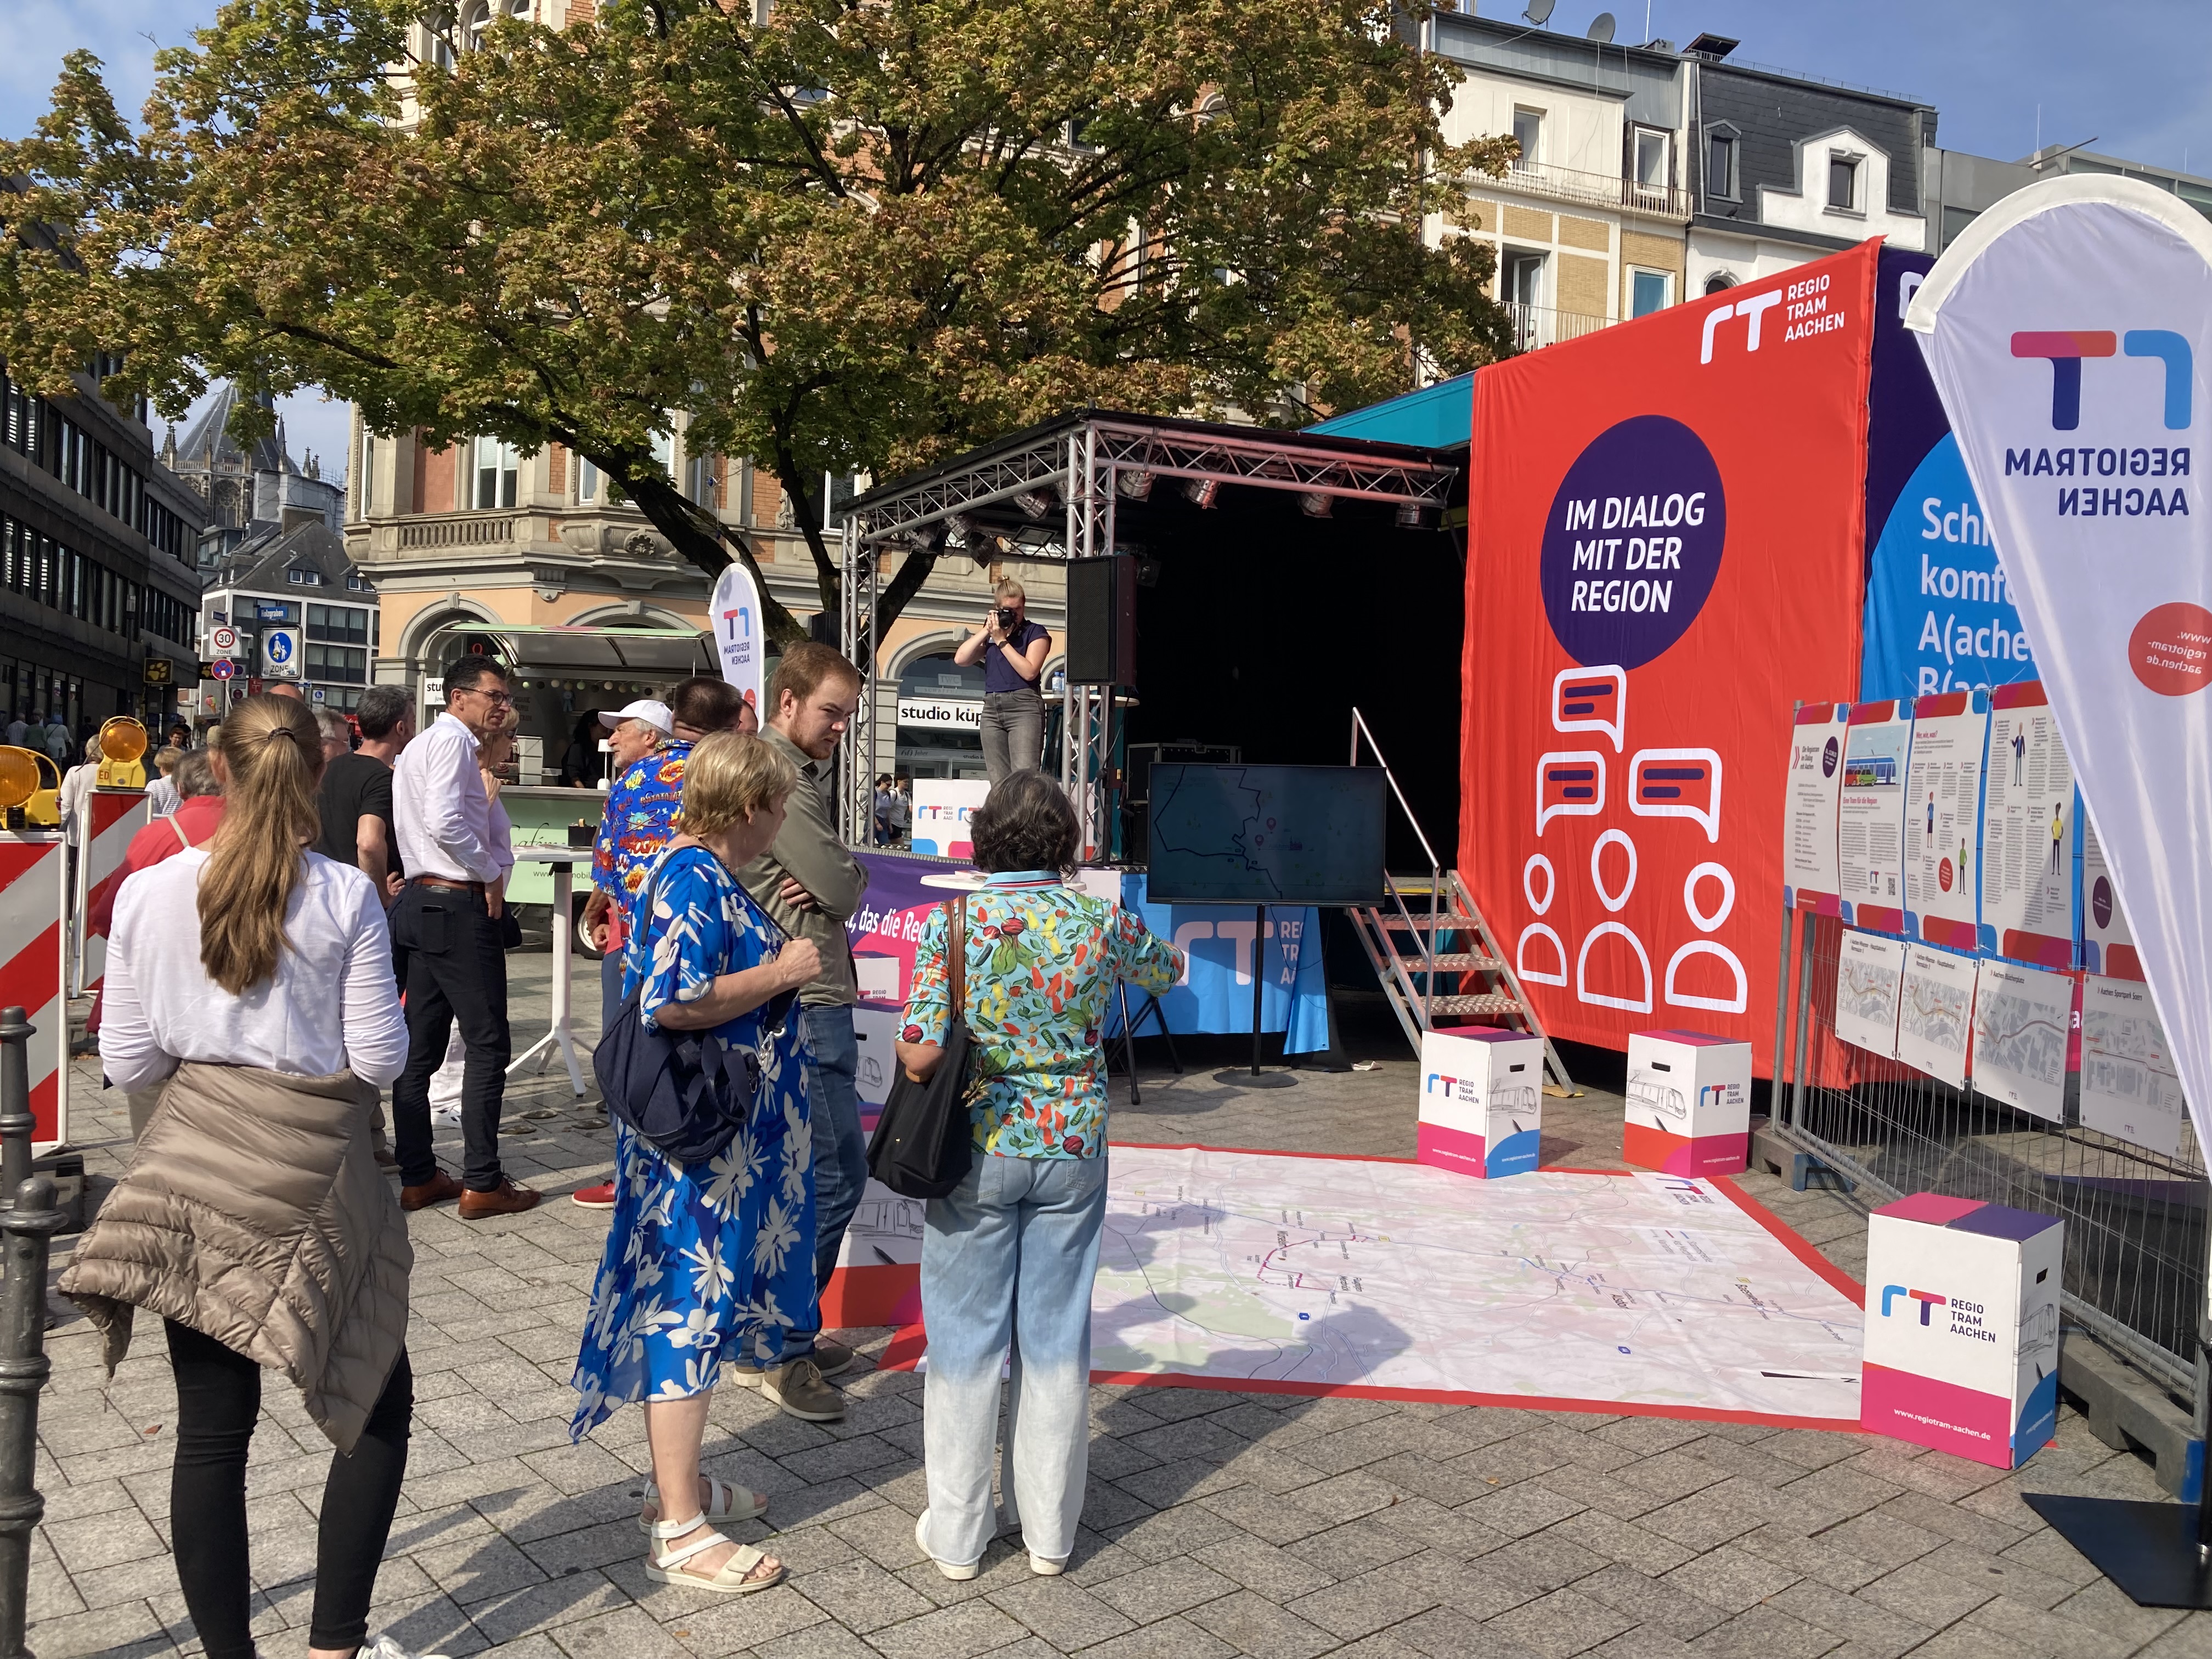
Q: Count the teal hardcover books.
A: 0